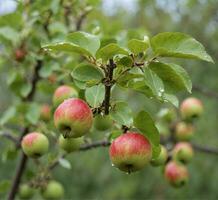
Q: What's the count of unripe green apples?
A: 5